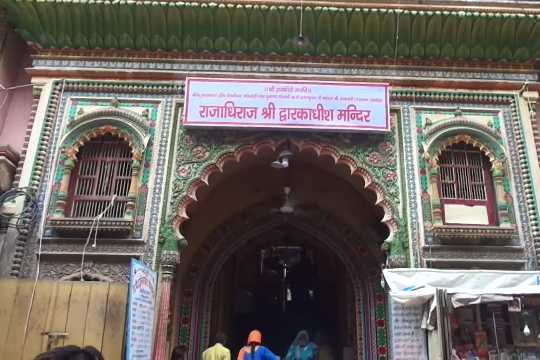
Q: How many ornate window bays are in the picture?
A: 2